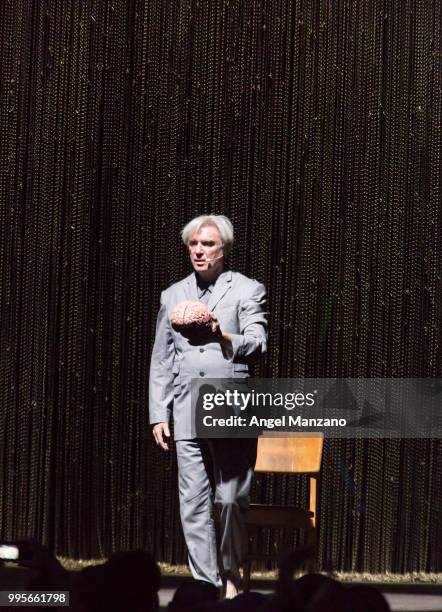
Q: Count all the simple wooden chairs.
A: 1